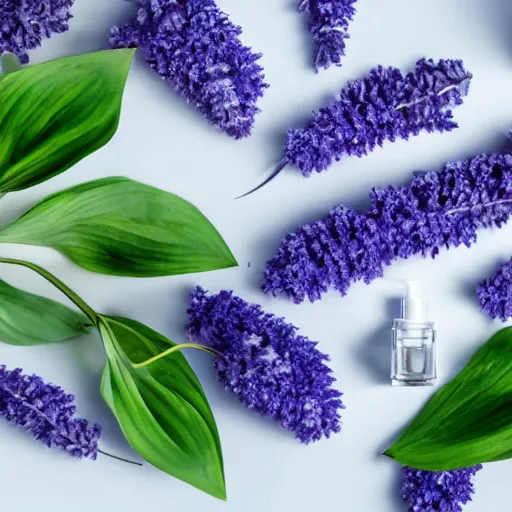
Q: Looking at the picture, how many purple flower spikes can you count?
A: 9